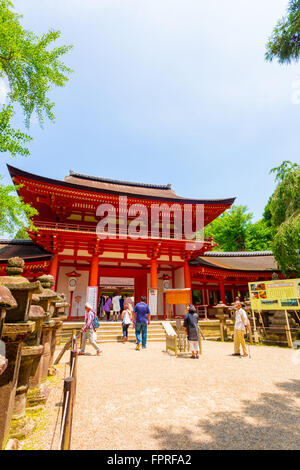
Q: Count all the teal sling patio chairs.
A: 0